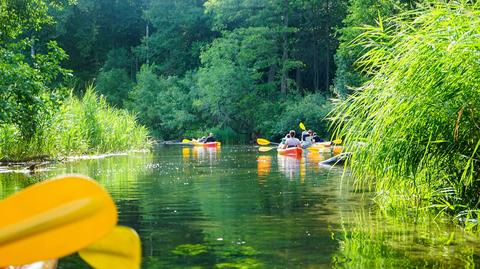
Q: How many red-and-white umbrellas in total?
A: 0